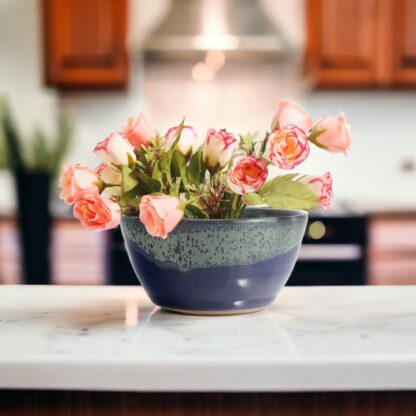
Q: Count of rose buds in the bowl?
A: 13